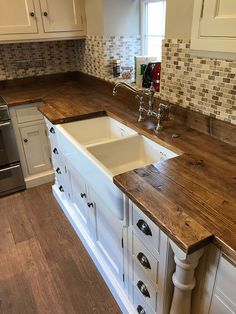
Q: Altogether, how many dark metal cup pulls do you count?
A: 8